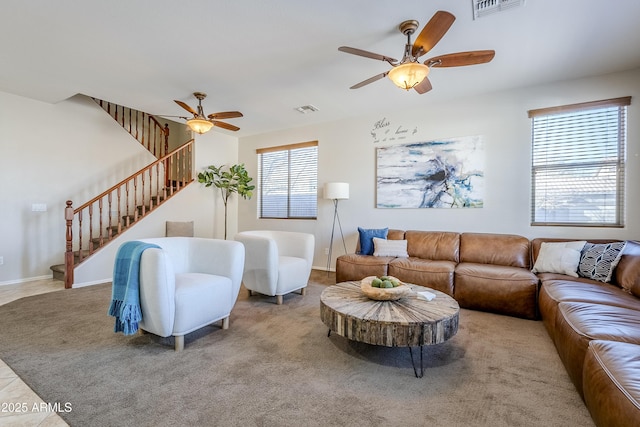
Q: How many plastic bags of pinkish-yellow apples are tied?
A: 0